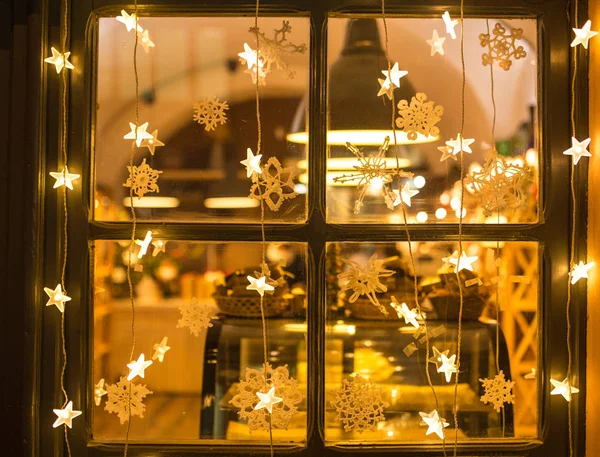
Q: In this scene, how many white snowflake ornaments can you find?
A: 14